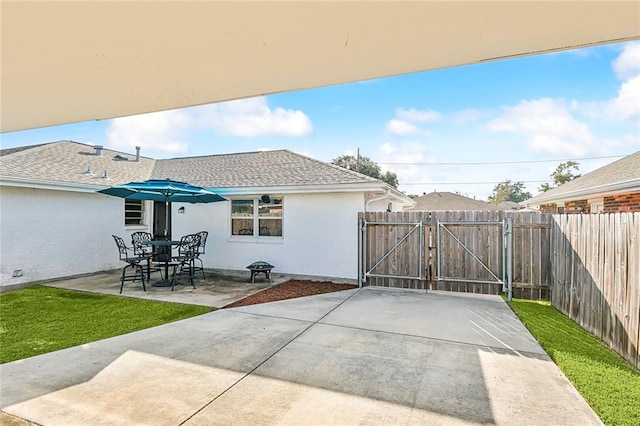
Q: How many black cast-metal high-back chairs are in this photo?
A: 4